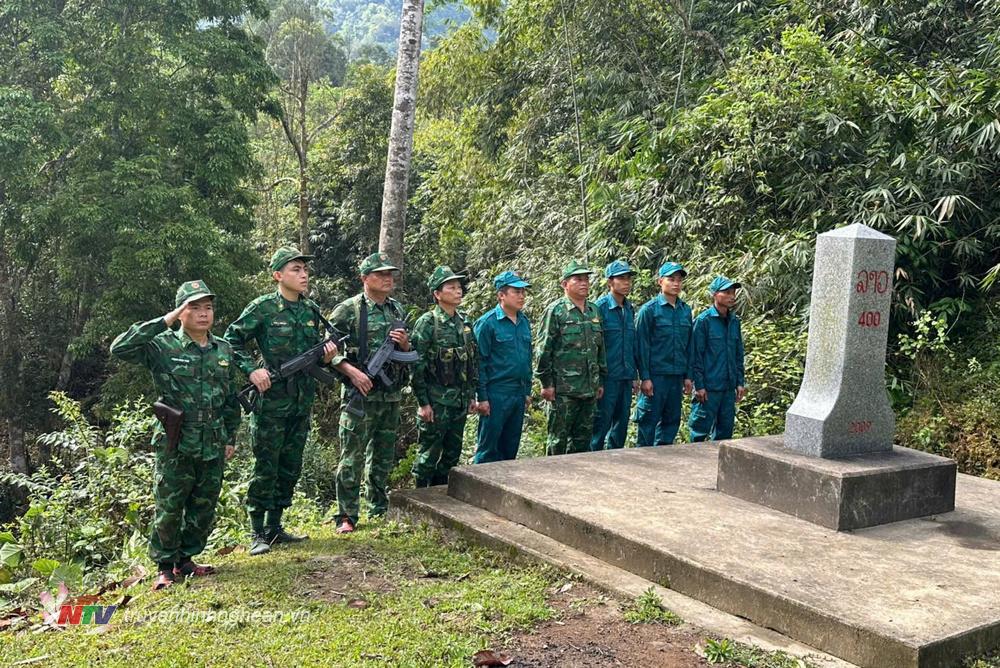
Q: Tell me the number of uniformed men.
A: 9